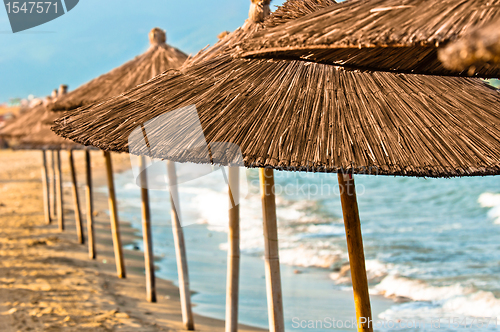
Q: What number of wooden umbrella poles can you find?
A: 11